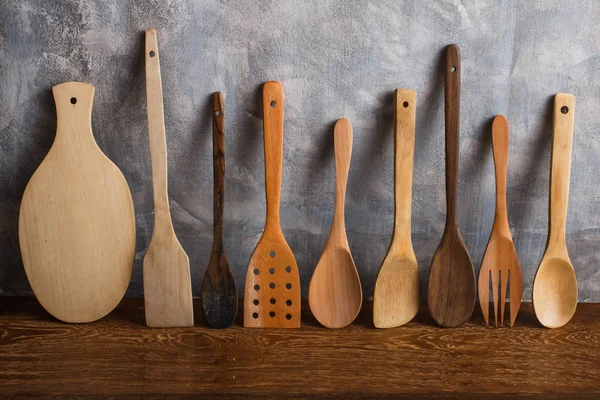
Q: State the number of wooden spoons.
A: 4